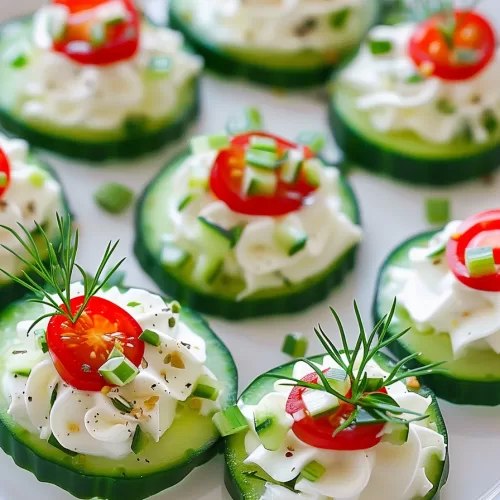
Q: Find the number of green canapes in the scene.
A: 8